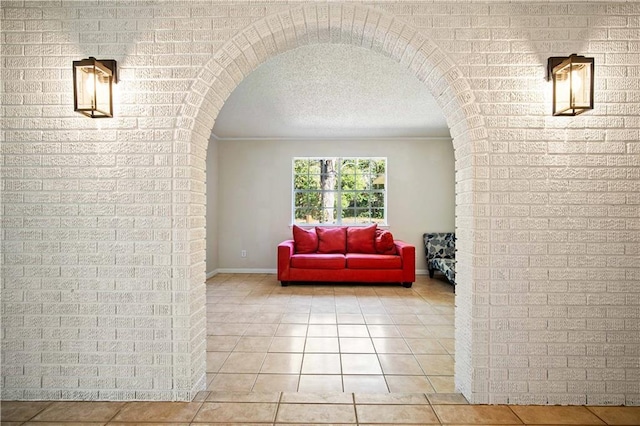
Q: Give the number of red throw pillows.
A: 4